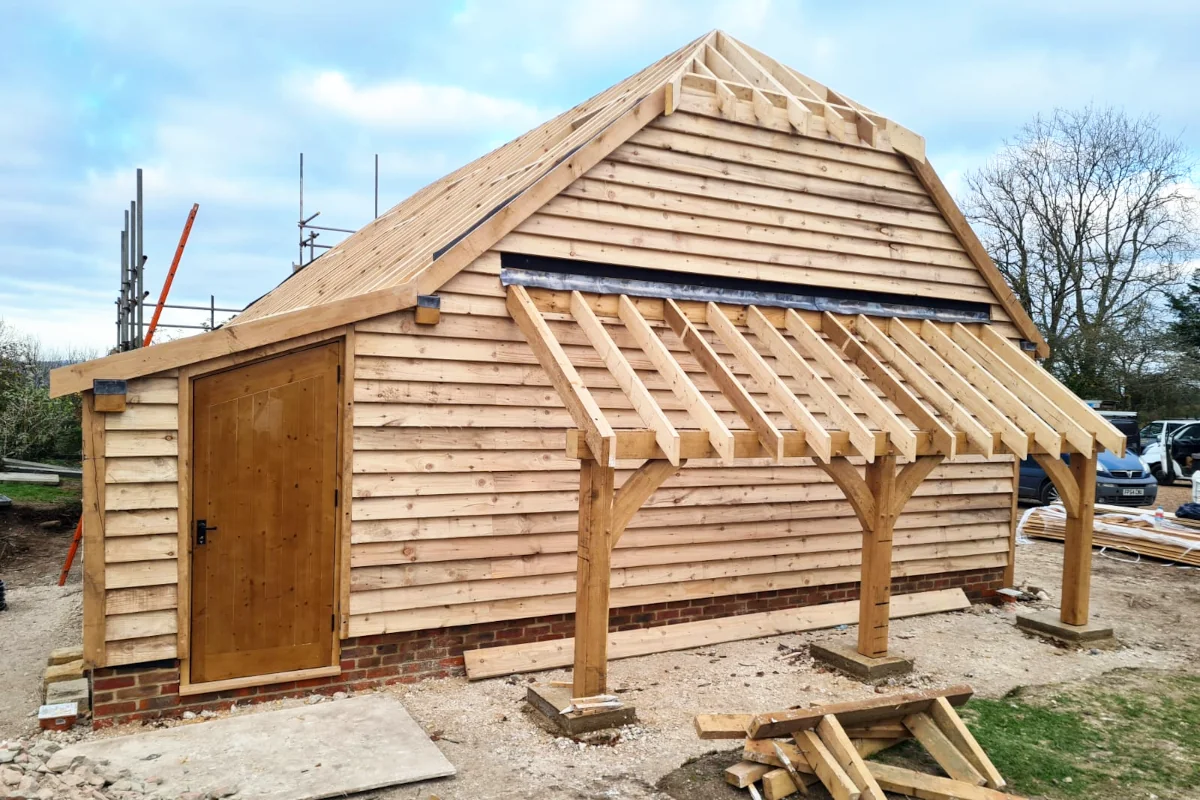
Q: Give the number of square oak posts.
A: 3